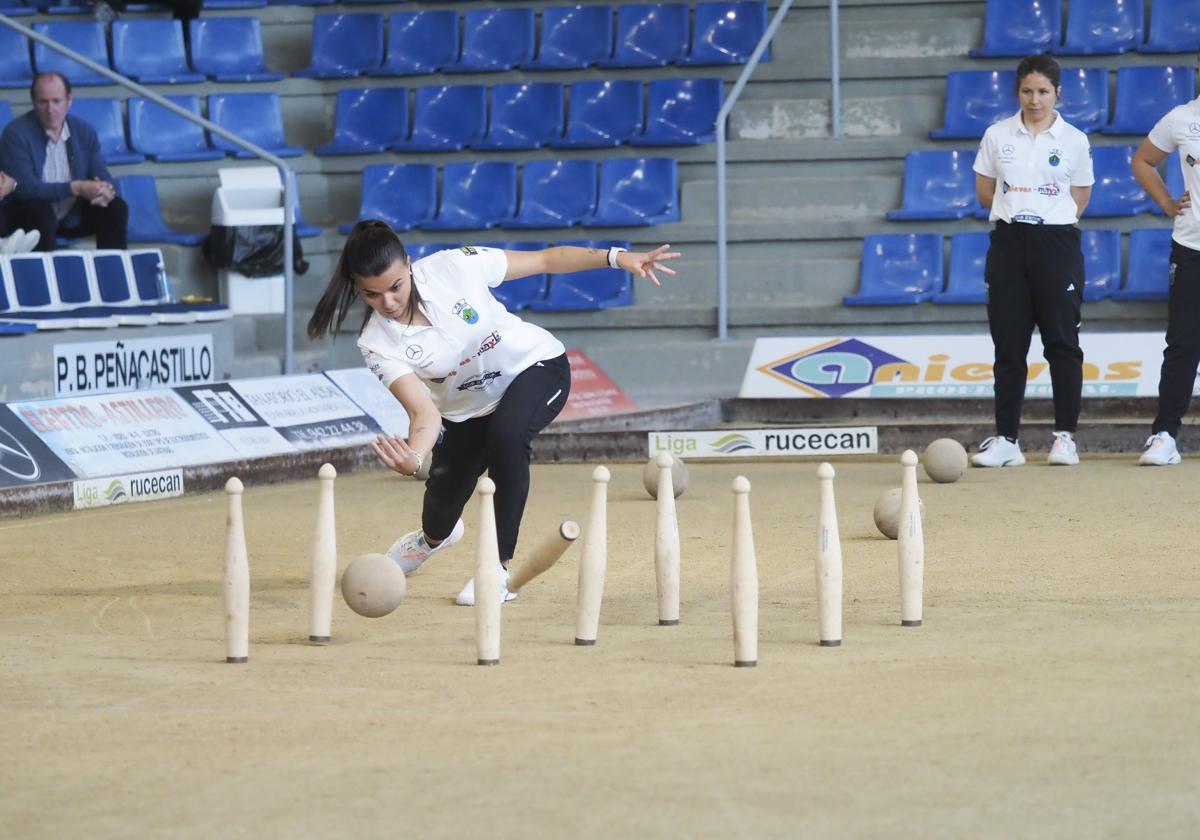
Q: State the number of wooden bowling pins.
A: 9